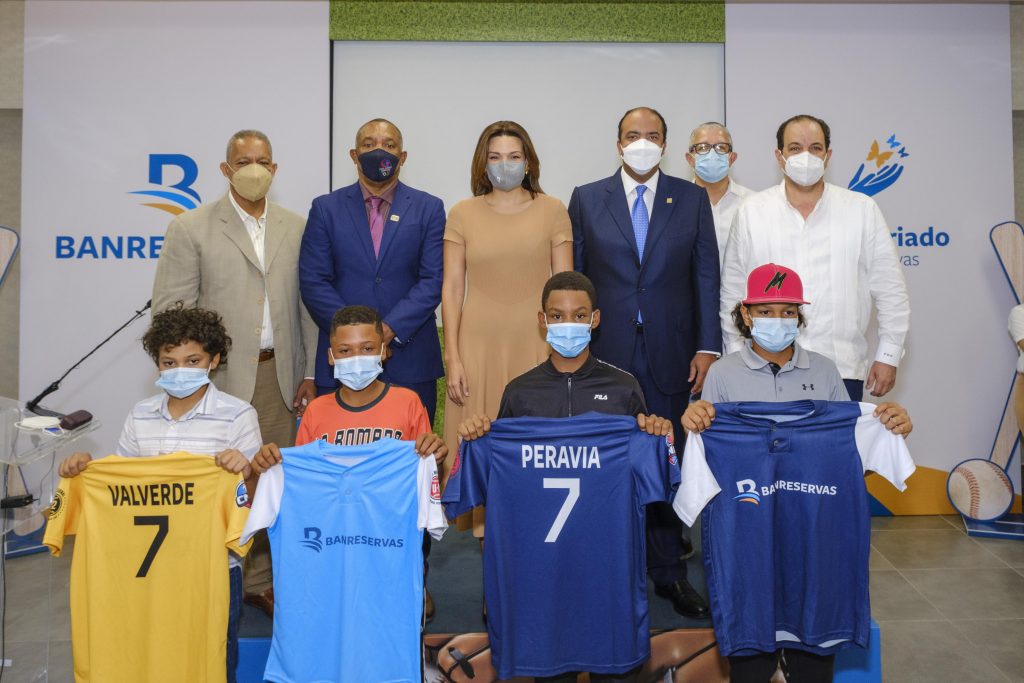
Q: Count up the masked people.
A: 10